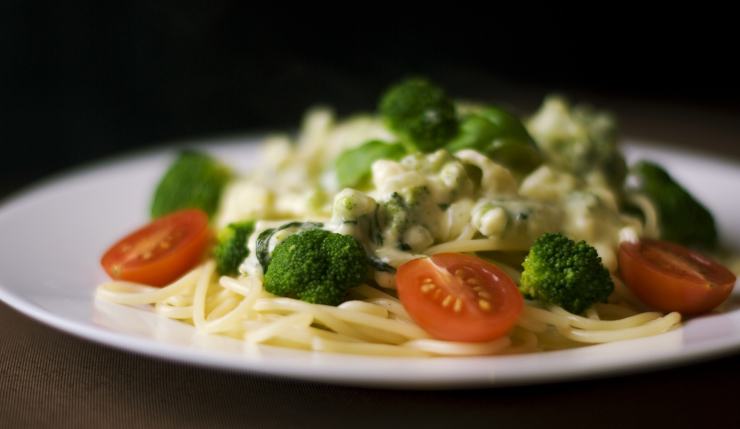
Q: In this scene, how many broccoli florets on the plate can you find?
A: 6